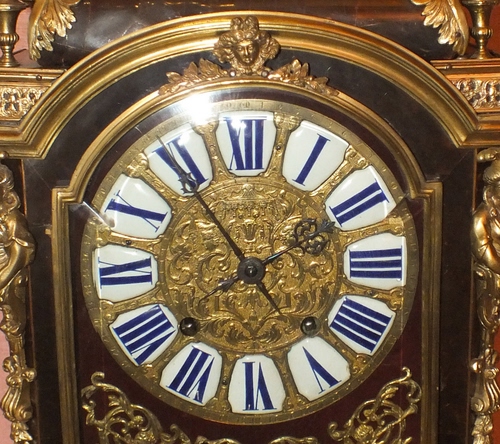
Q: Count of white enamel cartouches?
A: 12